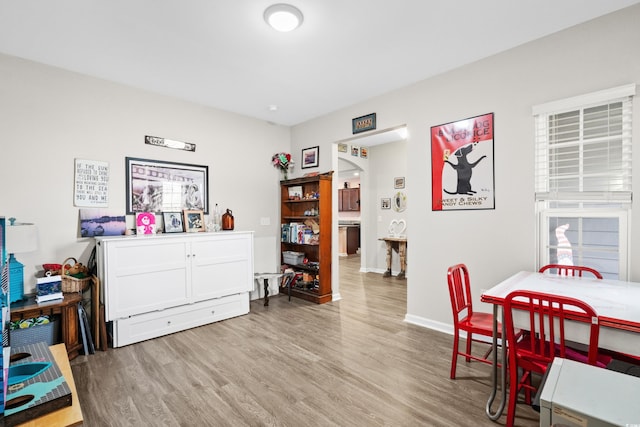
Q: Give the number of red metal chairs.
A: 3